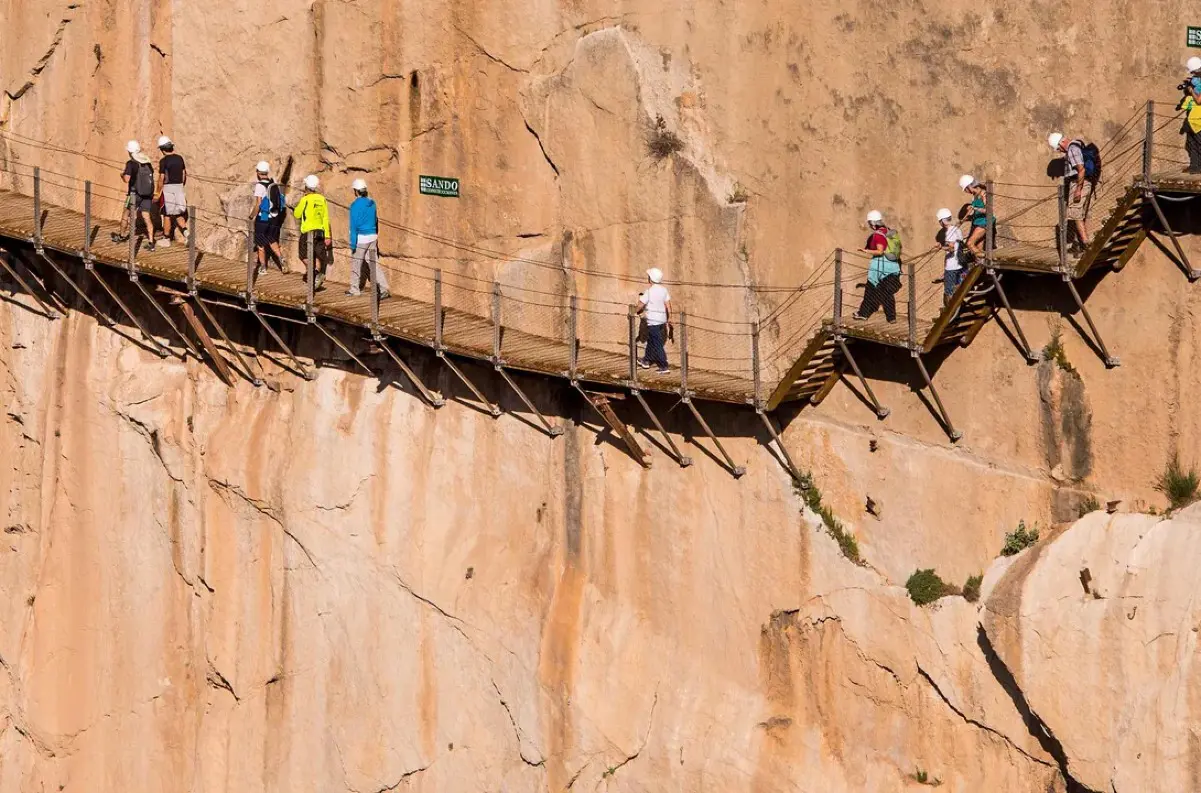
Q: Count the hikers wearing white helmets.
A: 11